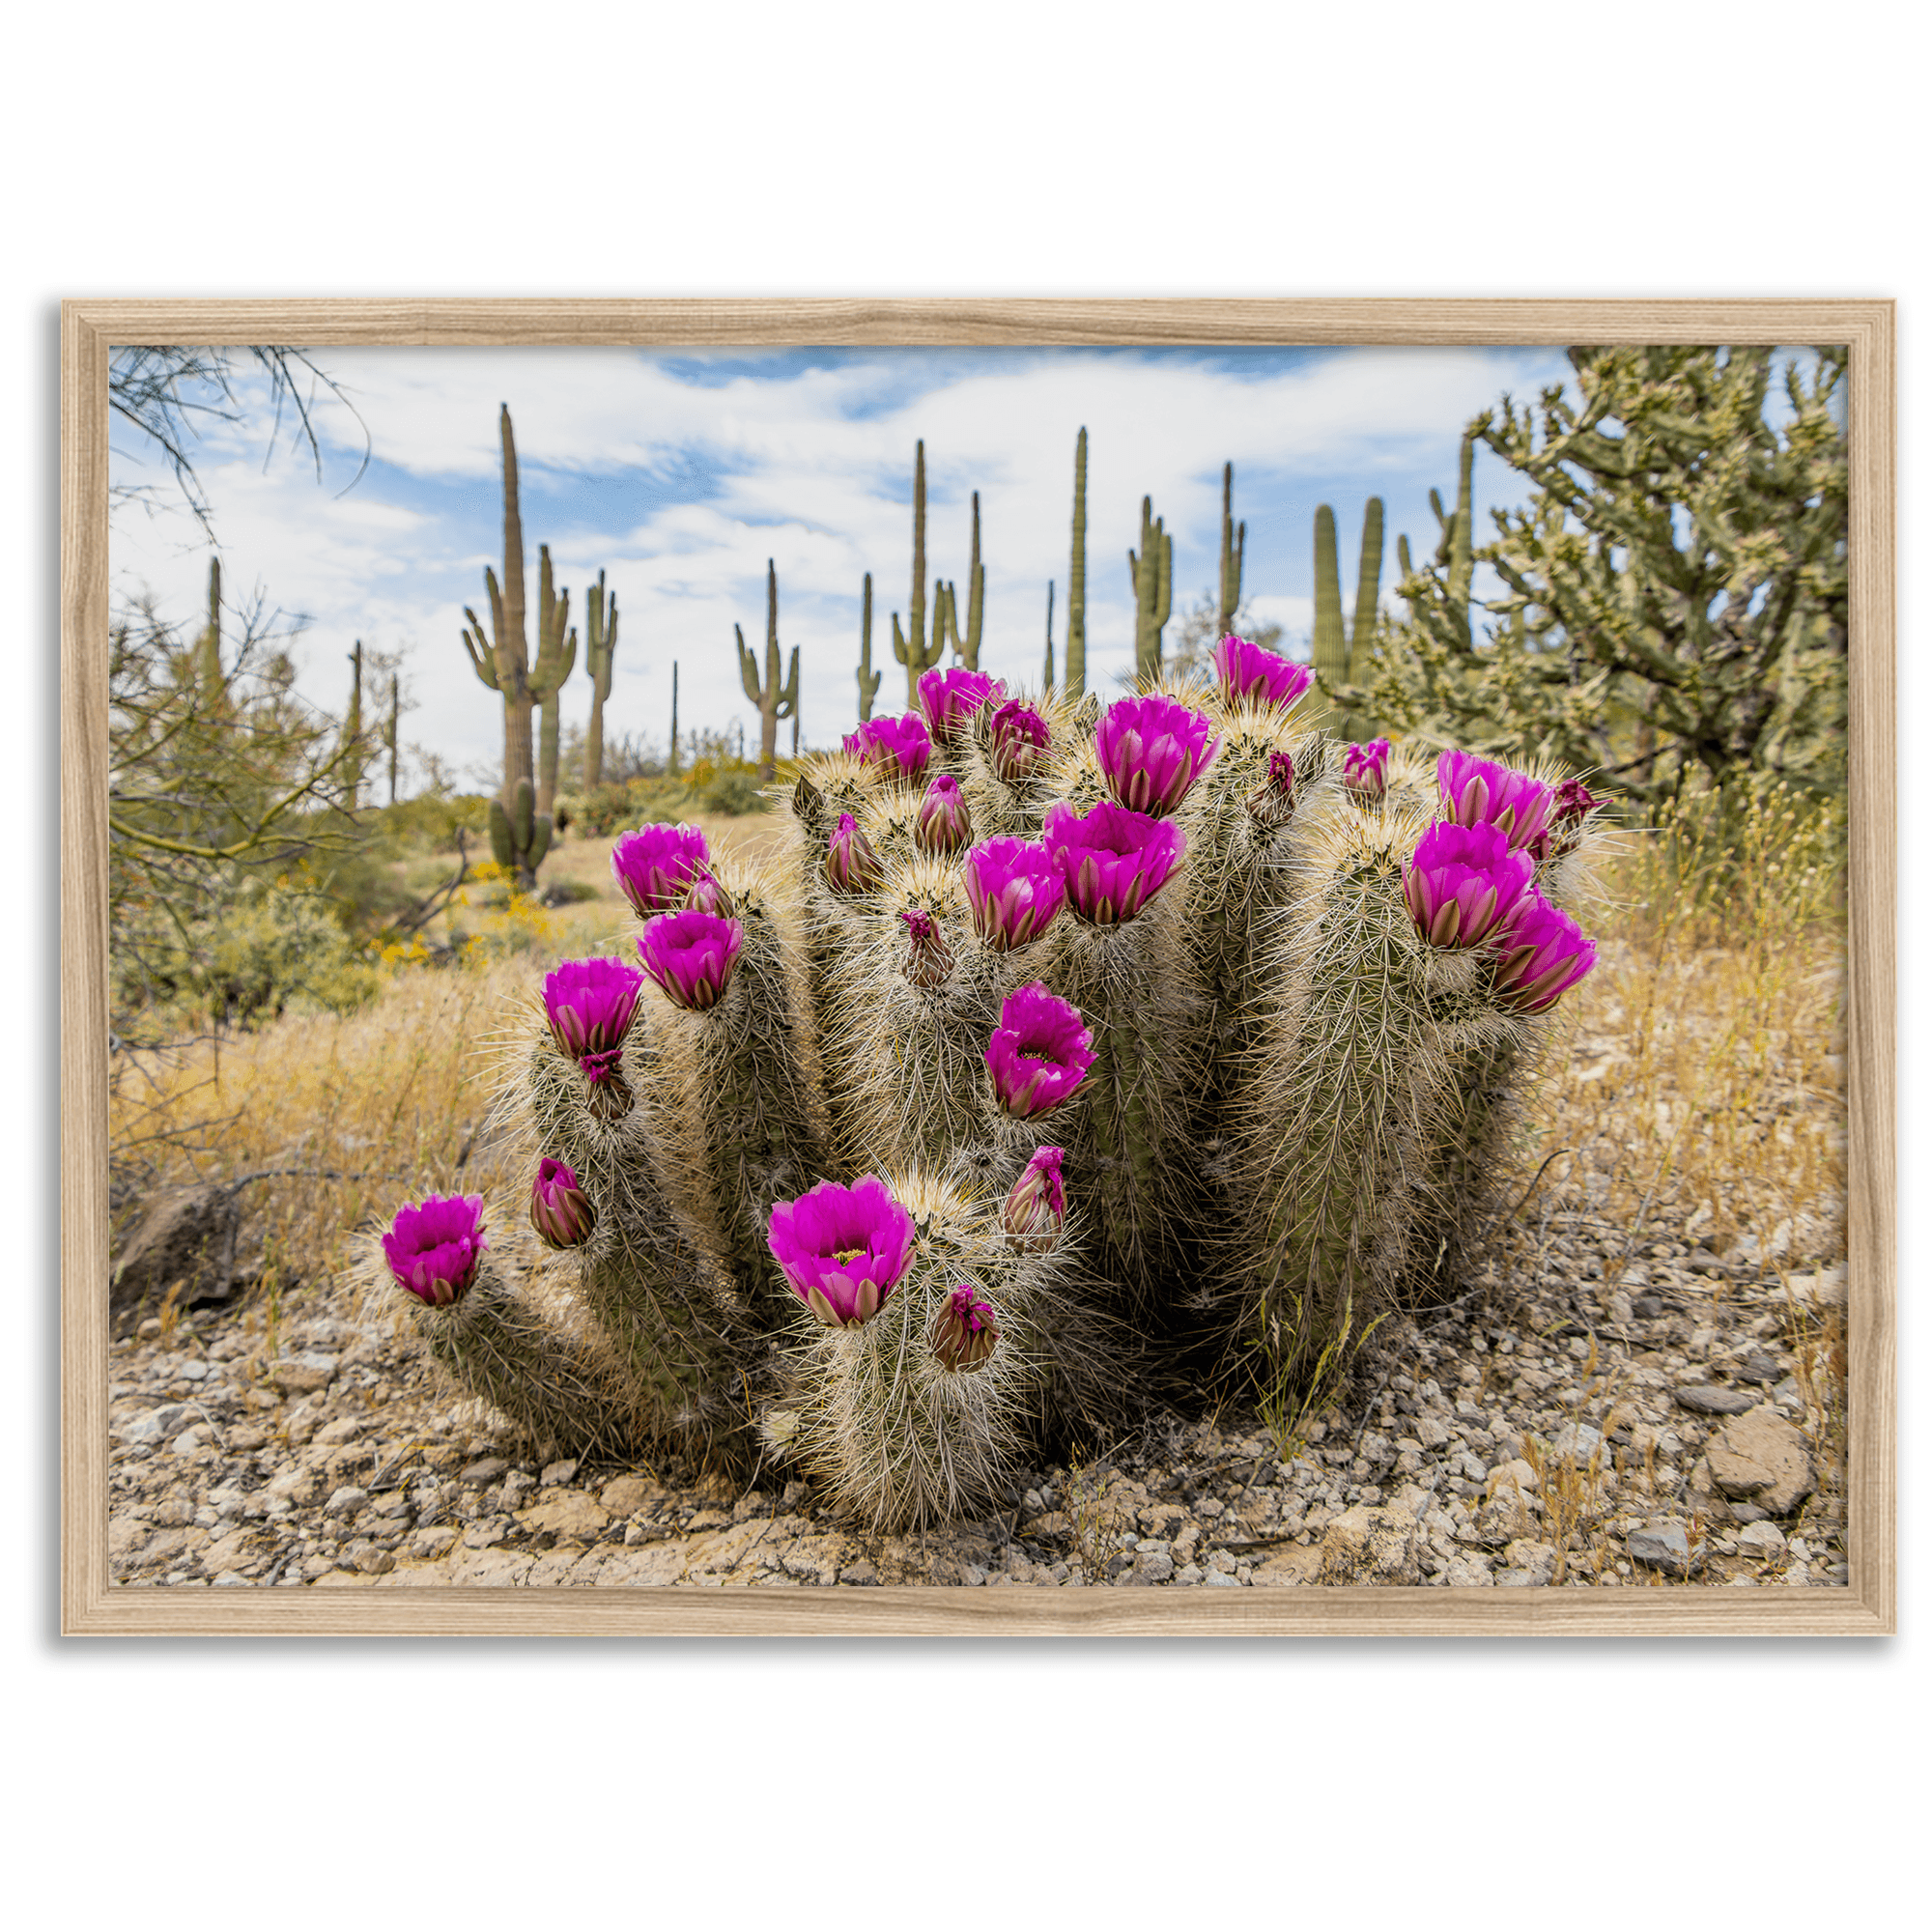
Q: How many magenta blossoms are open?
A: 15